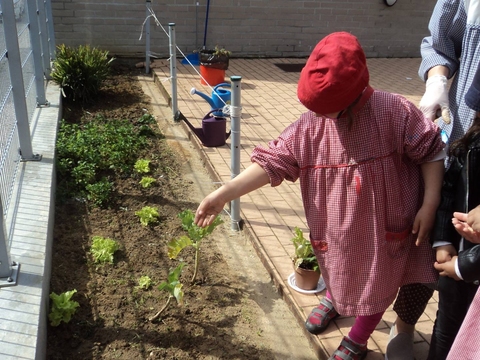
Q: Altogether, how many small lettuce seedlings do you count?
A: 6